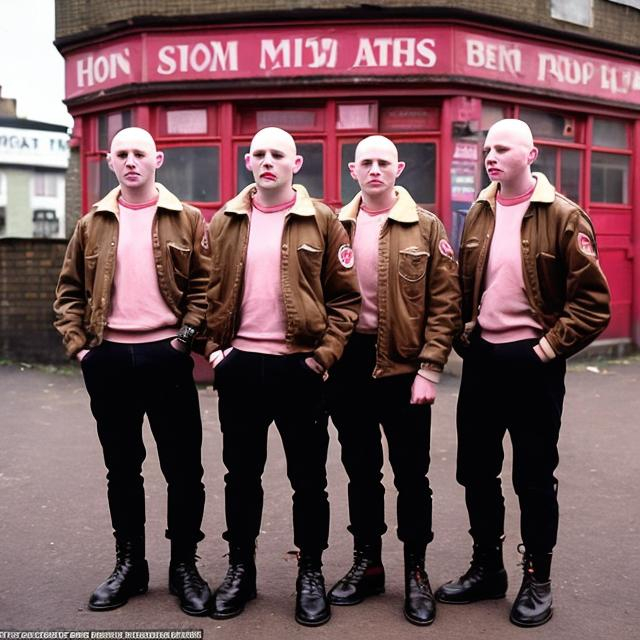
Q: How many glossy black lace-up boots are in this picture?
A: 8